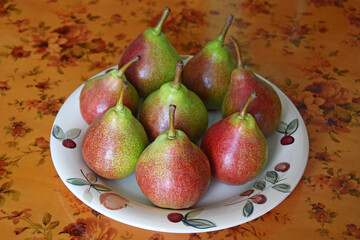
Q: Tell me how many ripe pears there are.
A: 8